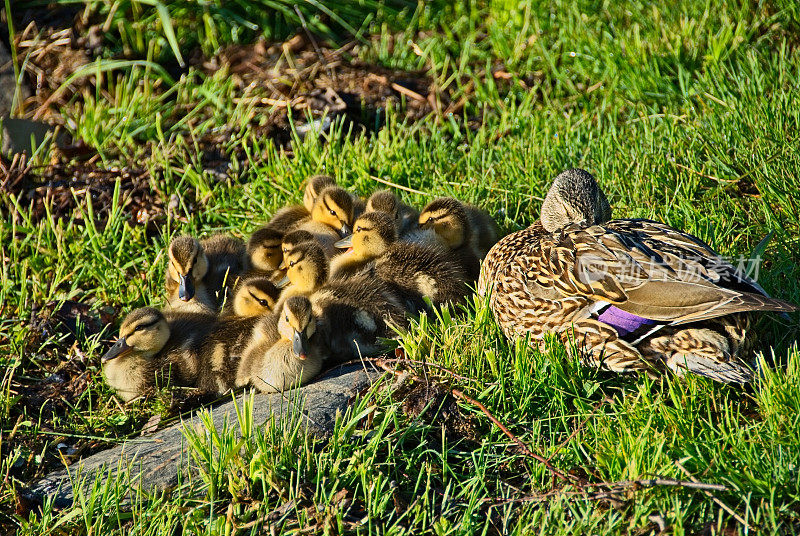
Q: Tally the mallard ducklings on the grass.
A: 12